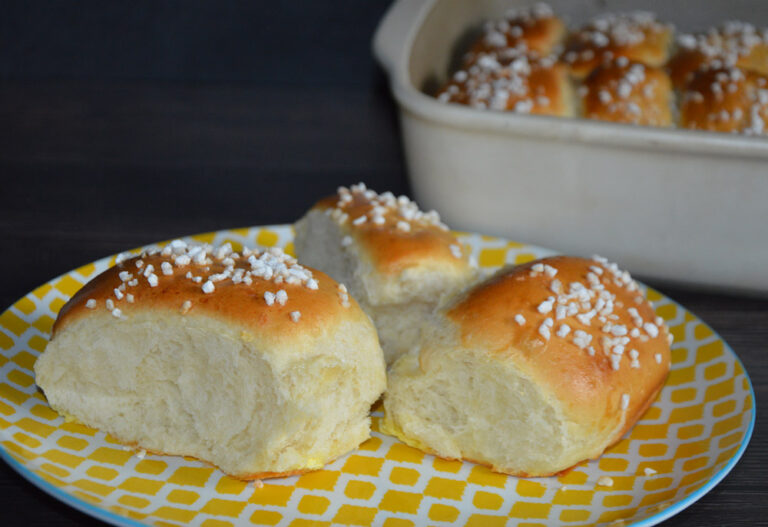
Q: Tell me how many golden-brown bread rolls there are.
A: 9